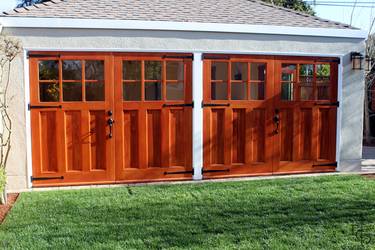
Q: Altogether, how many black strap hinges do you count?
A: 12